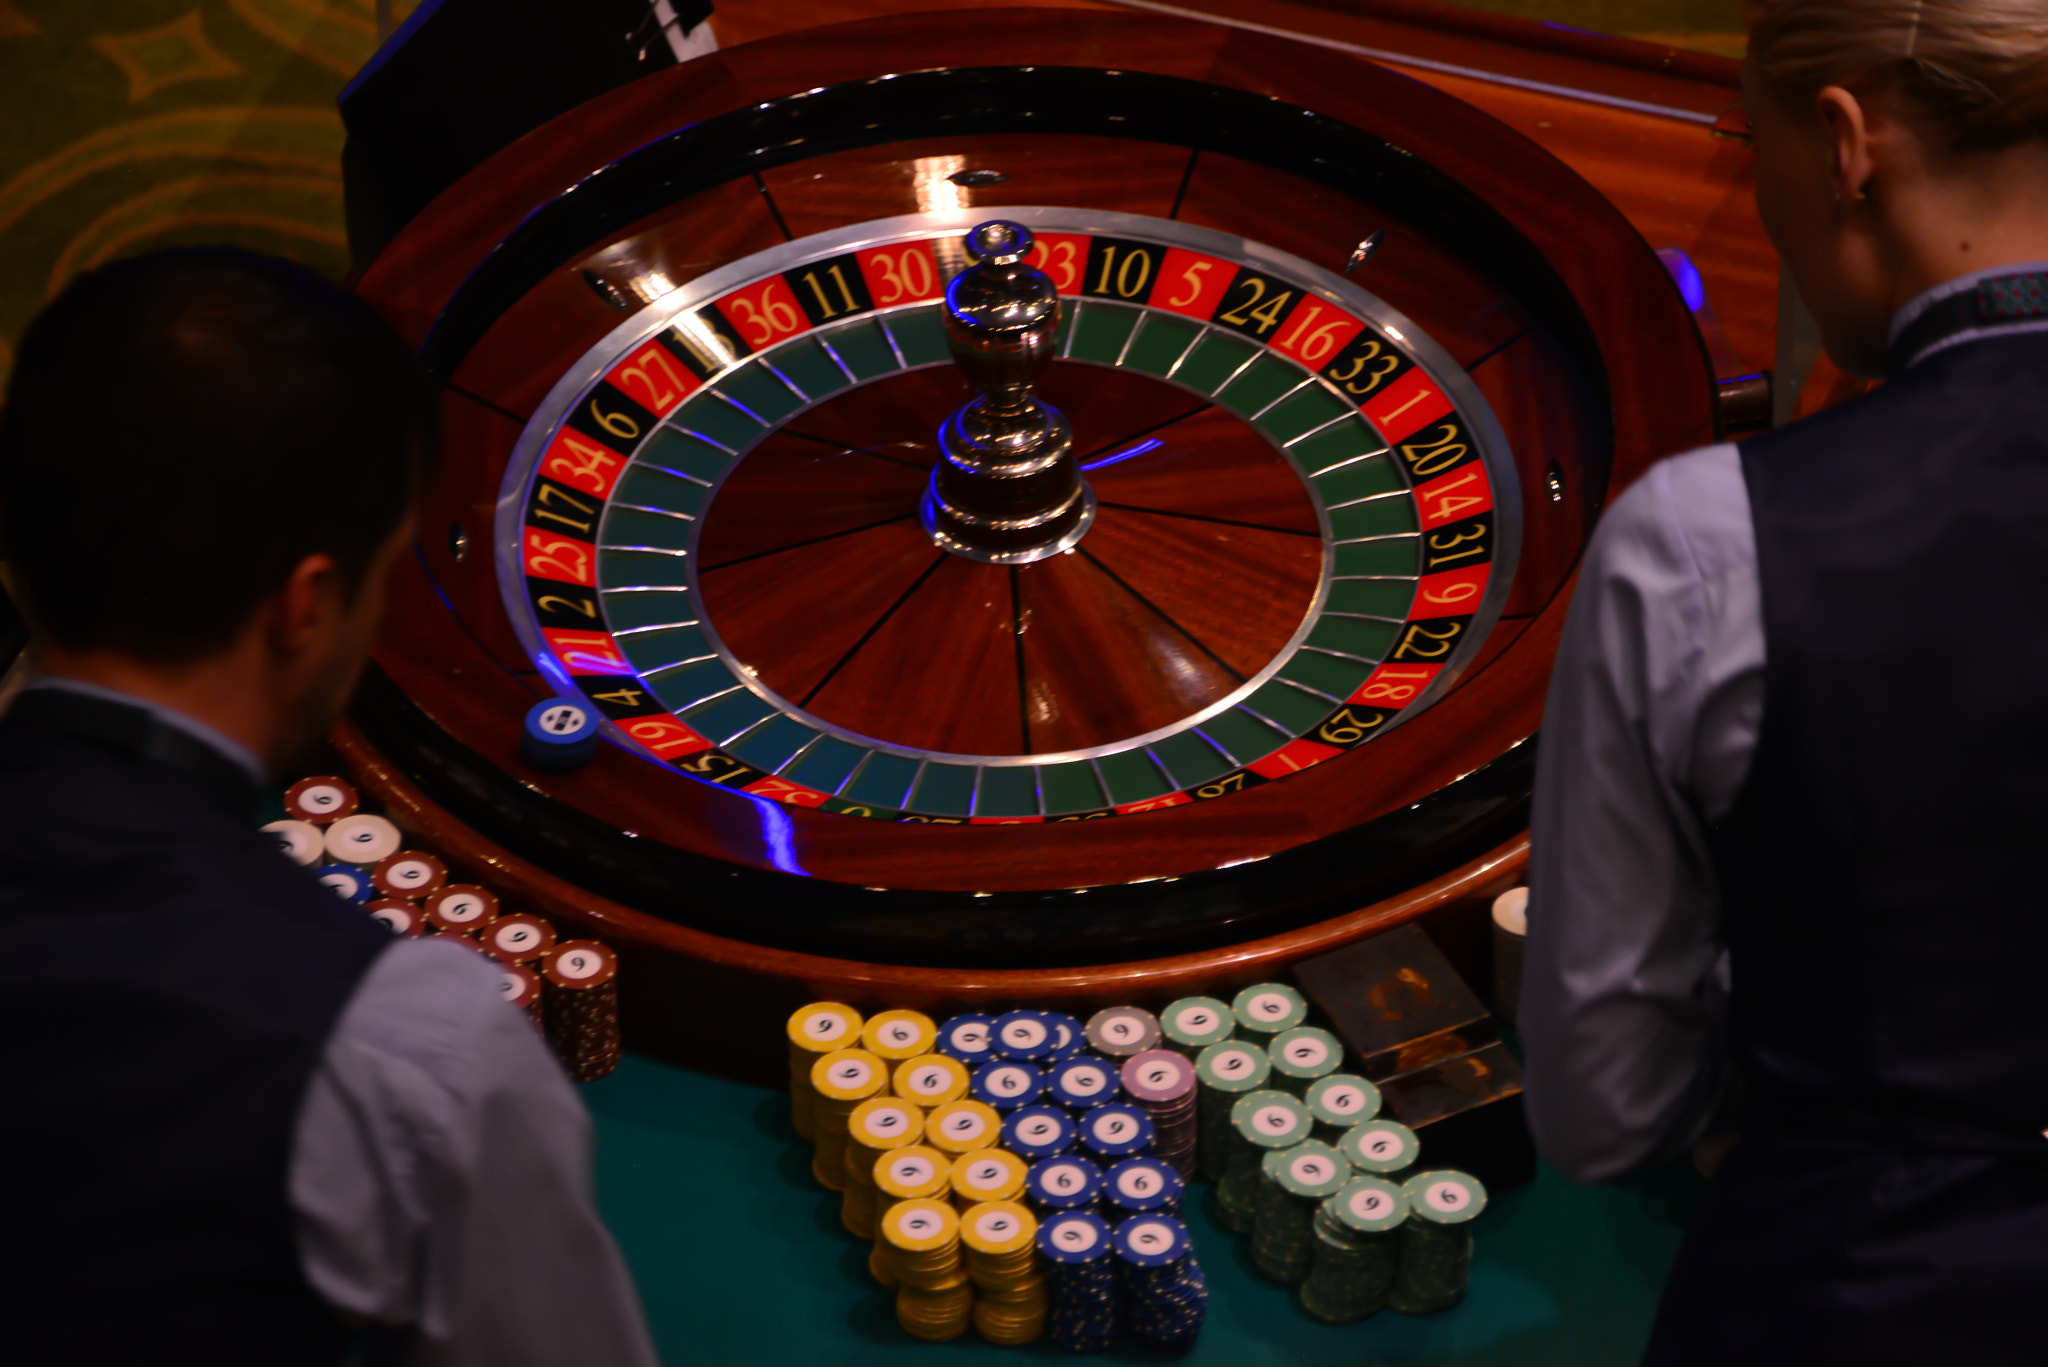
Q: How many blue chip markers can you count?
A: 13